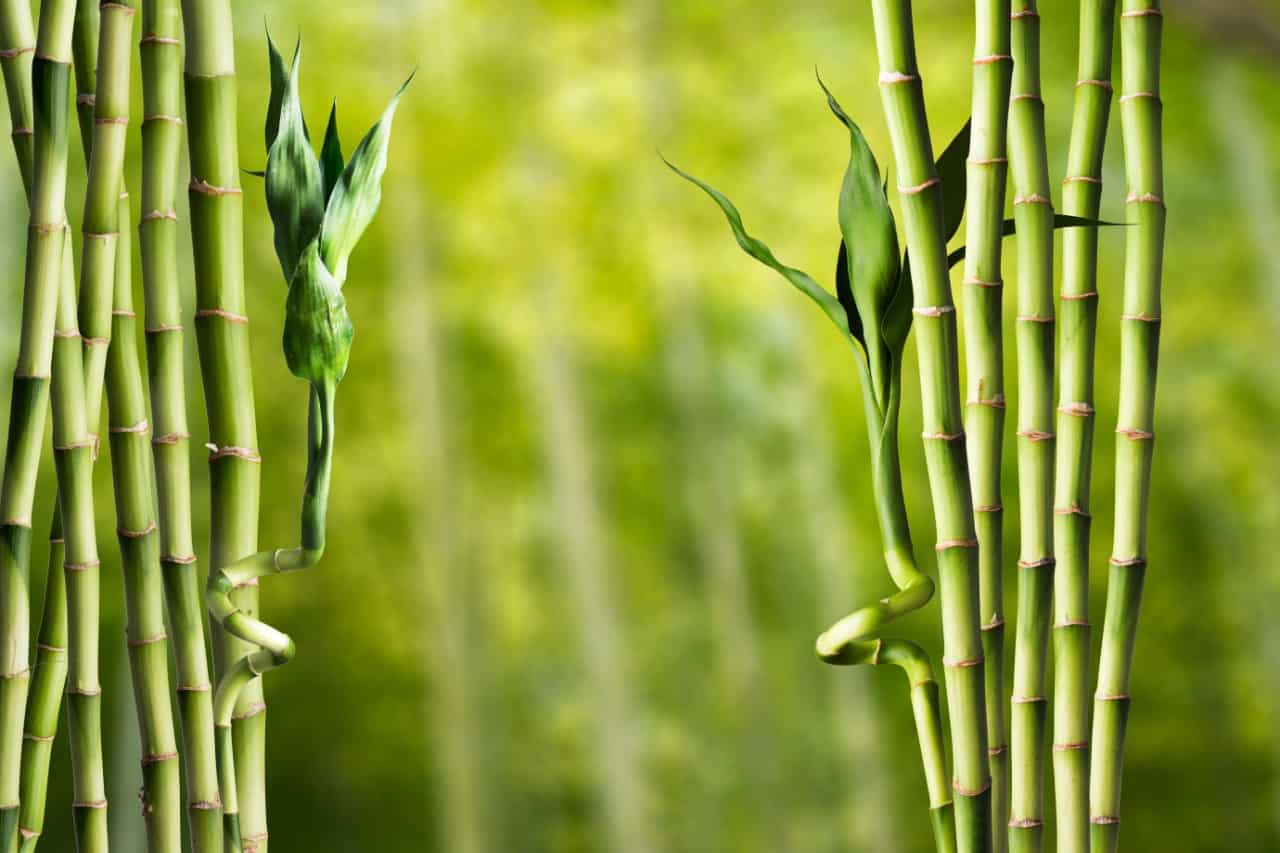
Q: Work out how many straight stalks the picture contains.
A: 11